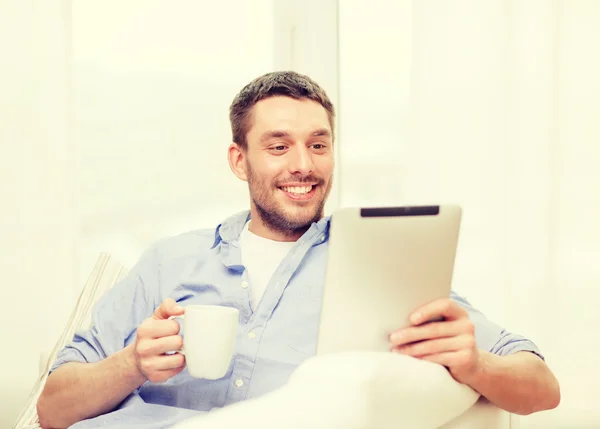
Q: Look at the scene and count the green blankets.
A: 0